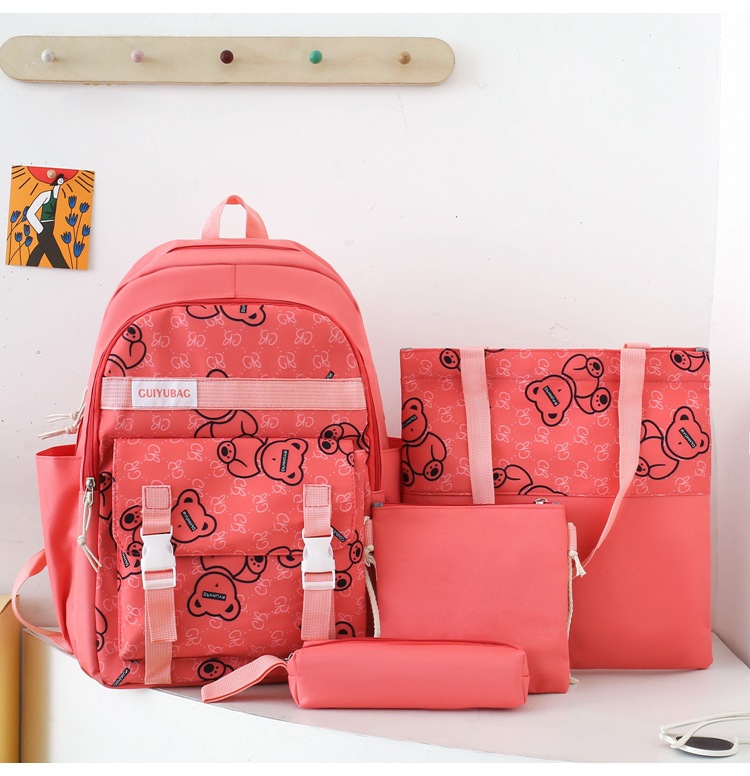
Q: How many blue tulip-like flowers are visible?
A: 12